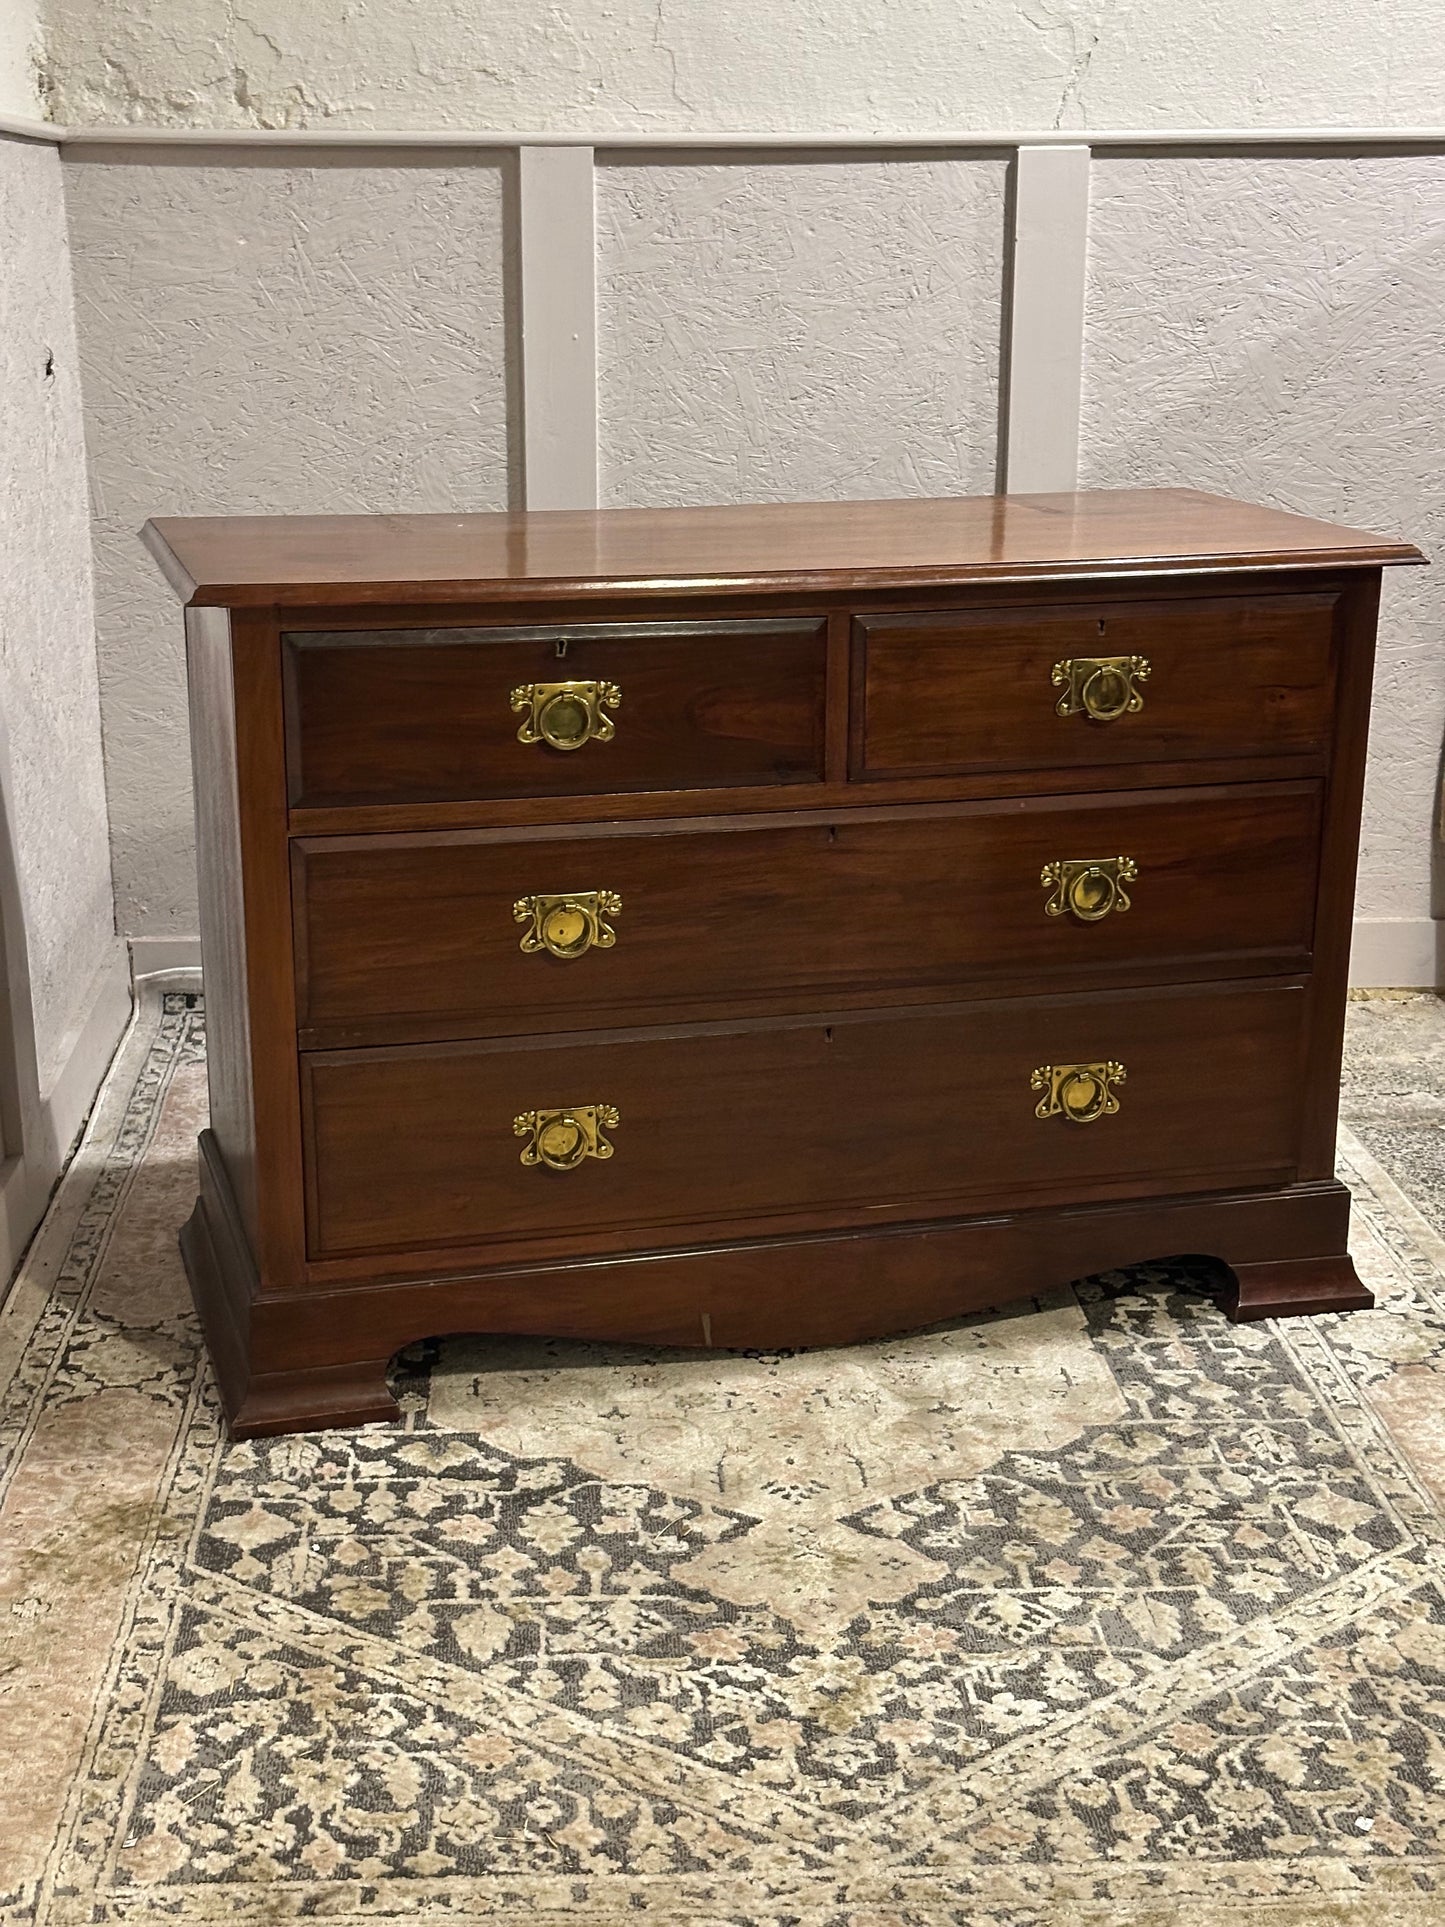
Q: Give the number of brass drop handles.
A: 6